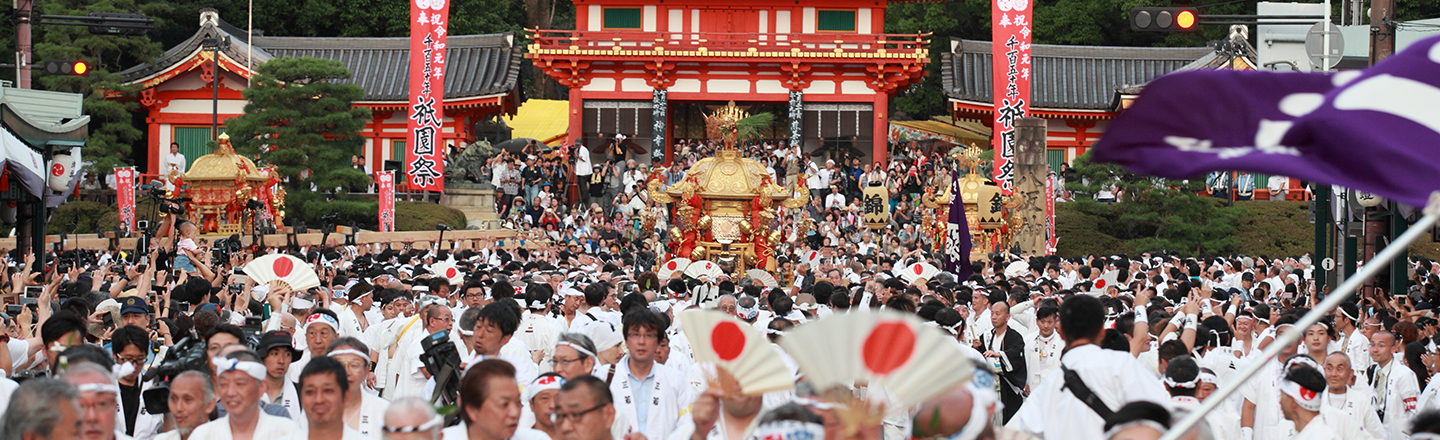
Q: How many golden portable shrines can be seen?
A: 3